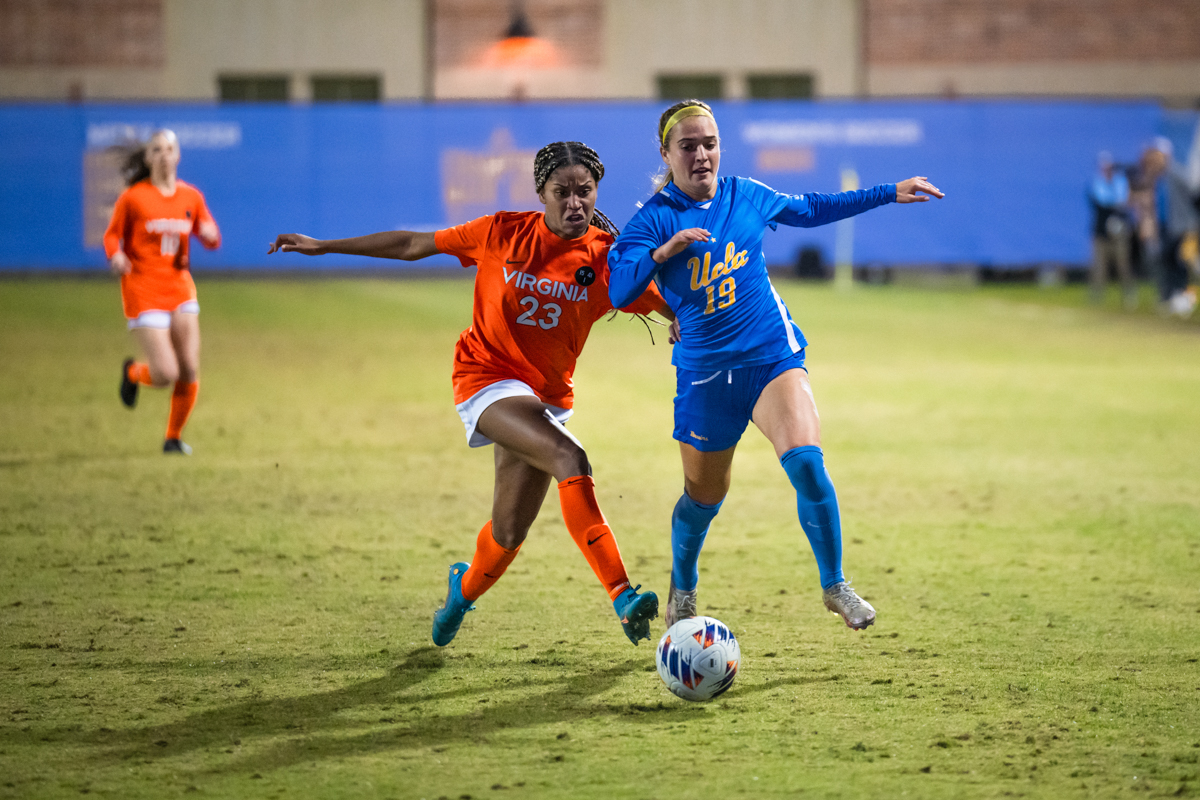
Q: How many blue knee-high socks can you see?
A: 2